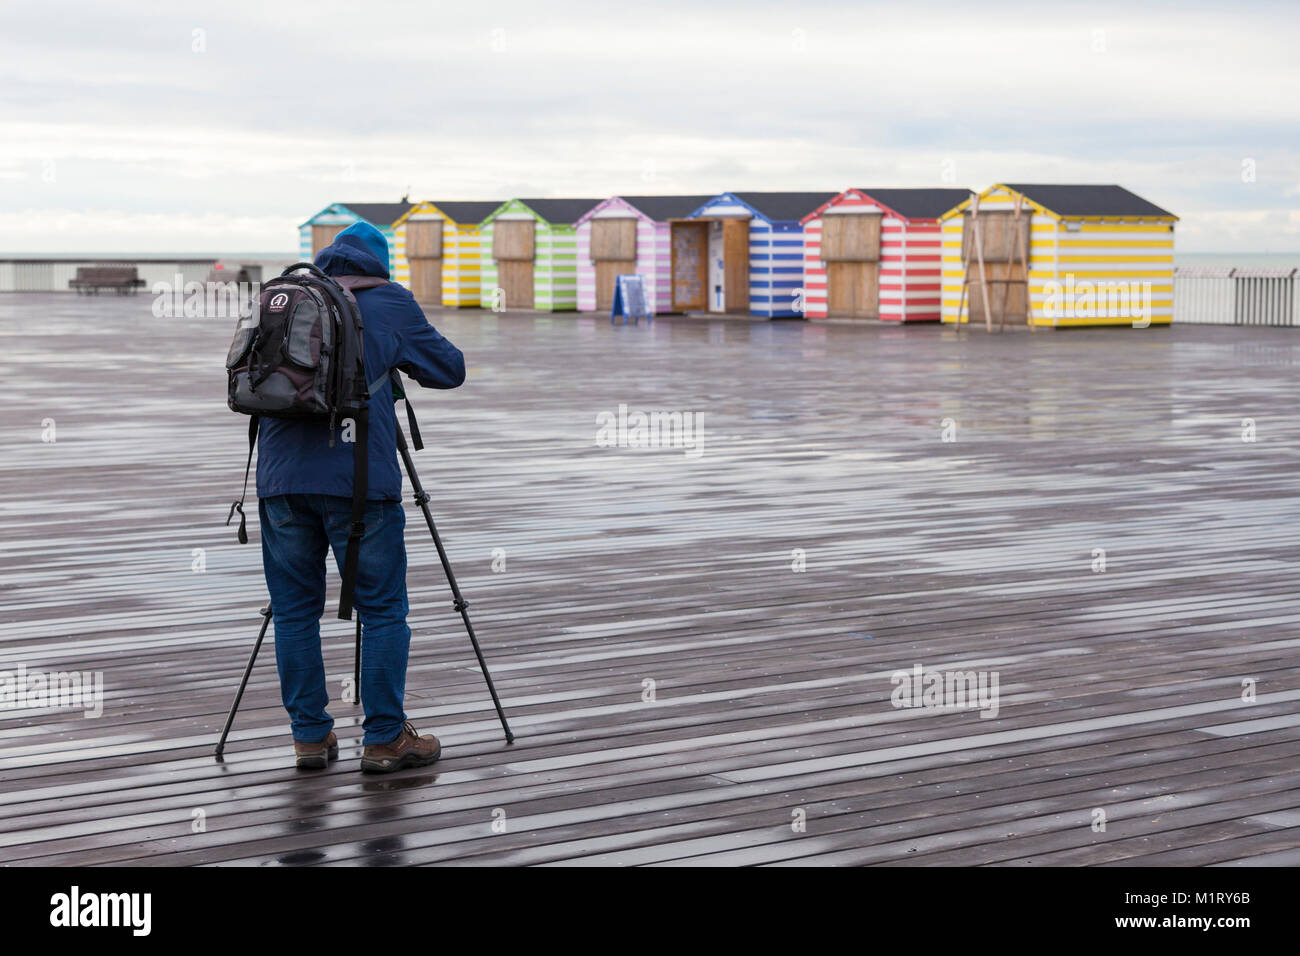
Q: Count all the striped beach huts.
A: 7